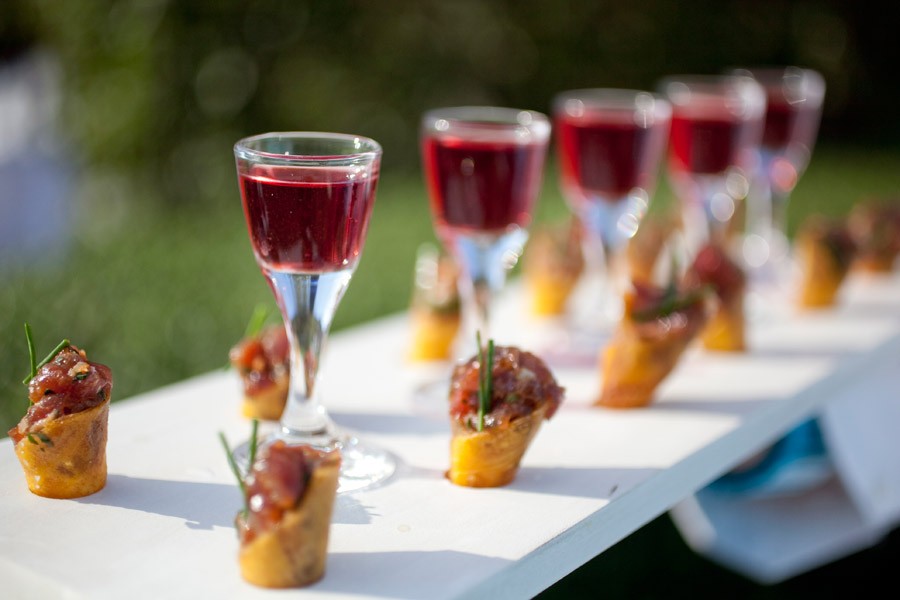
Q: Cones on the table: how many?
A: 11